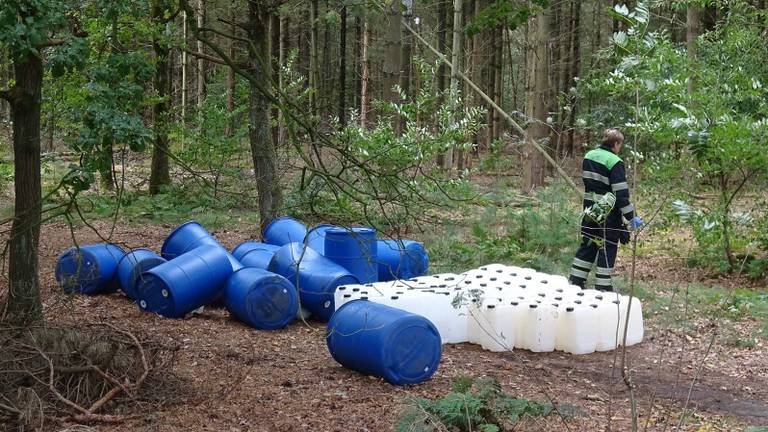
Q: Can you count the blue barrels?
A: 12